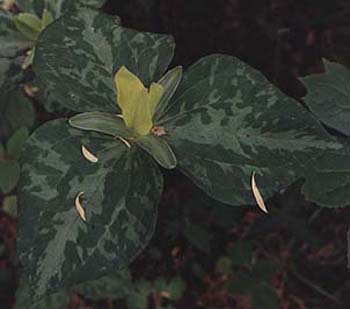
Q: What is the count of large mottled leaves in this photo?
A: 3